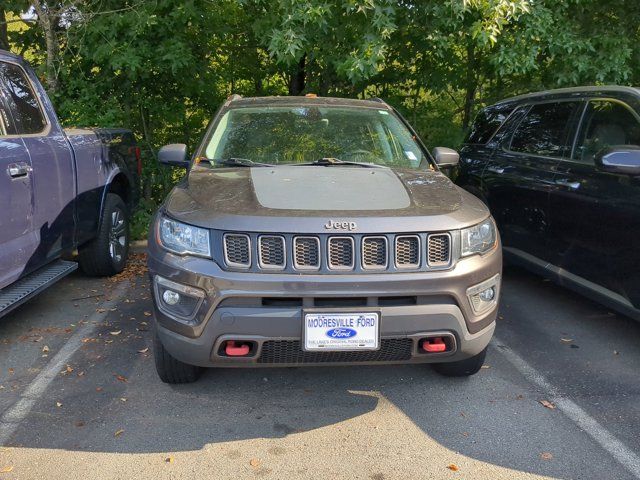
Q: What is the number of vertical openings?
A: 7